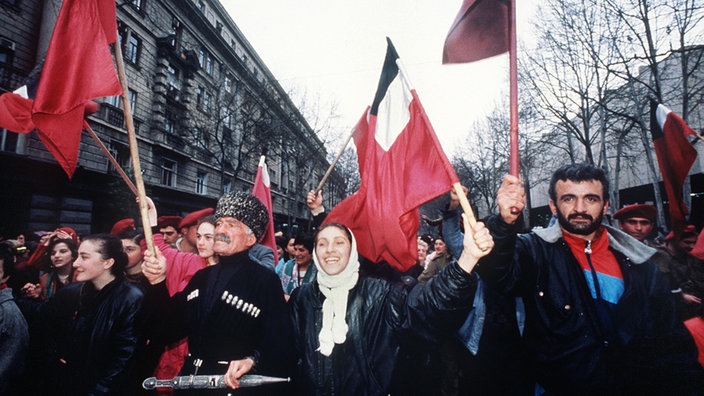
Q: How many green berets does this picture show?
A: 0